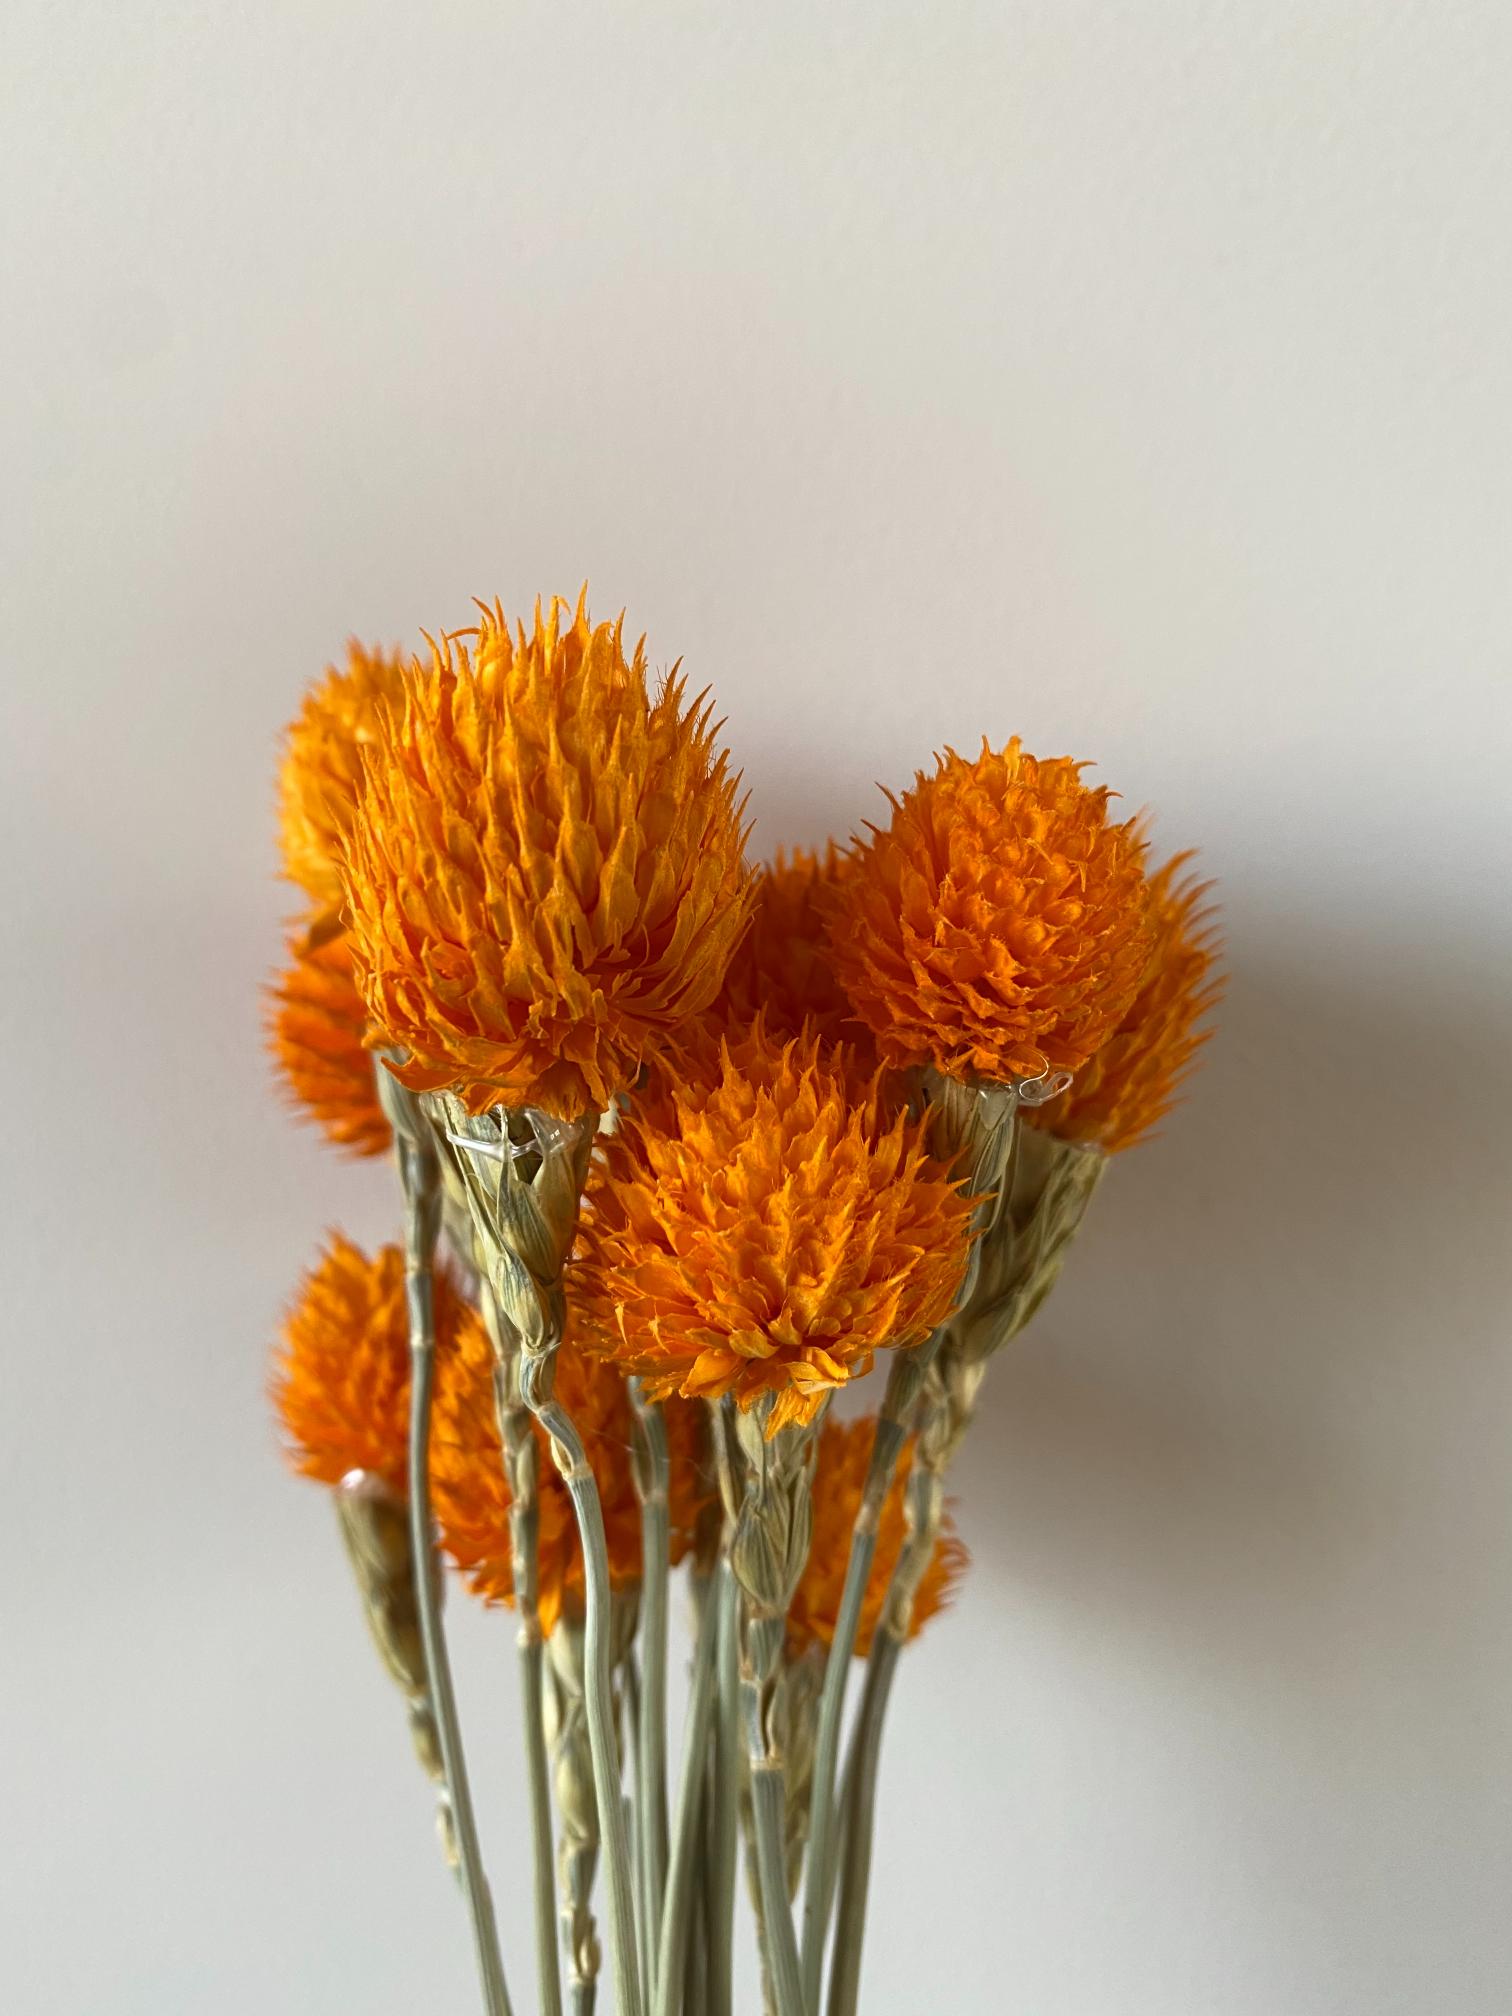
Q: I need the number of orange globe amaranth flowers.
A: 10